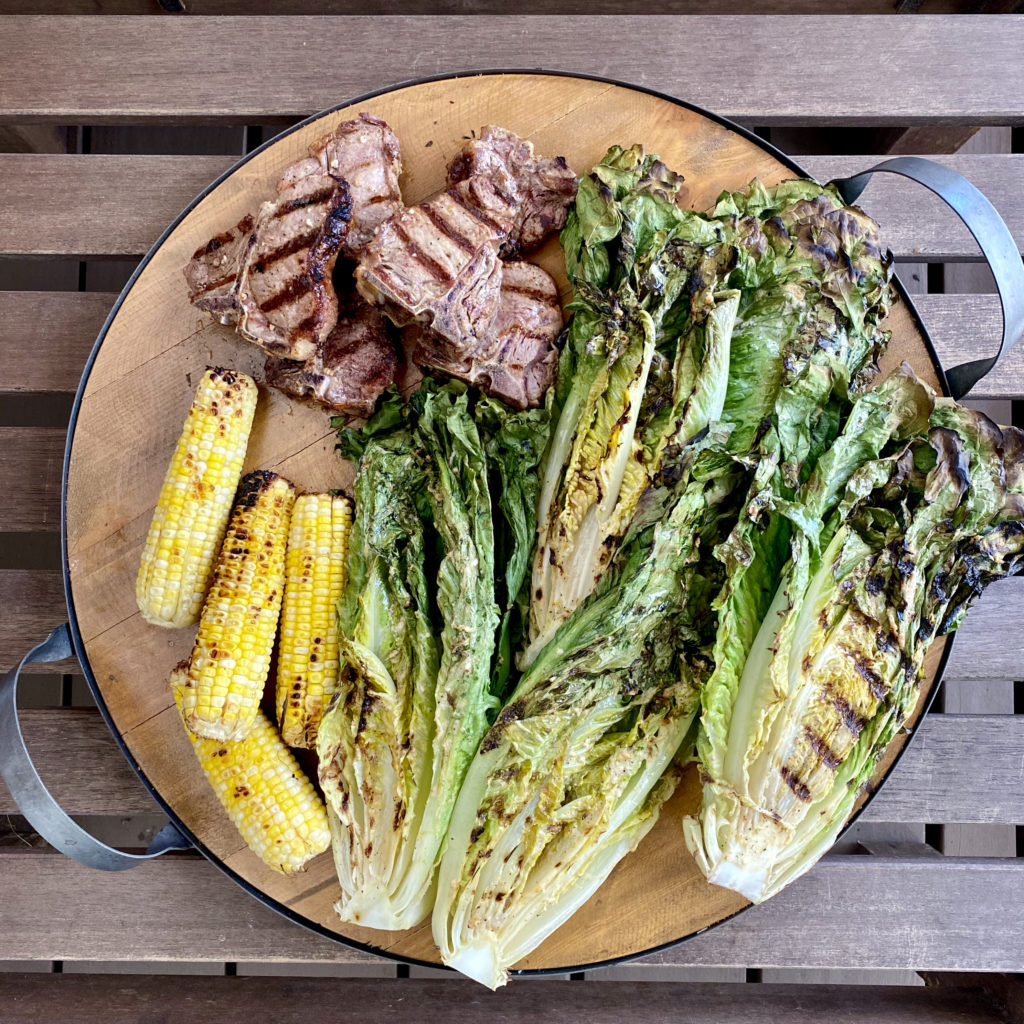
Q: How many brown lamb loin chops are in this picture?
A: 6